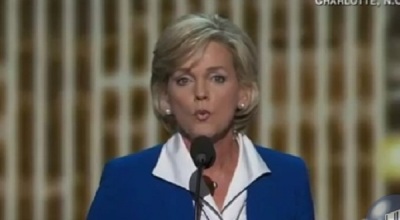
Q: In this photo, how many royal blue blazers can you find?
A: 1